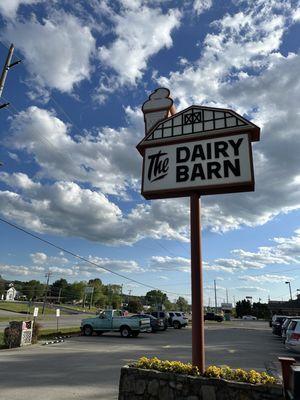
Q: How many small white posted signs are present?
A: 2